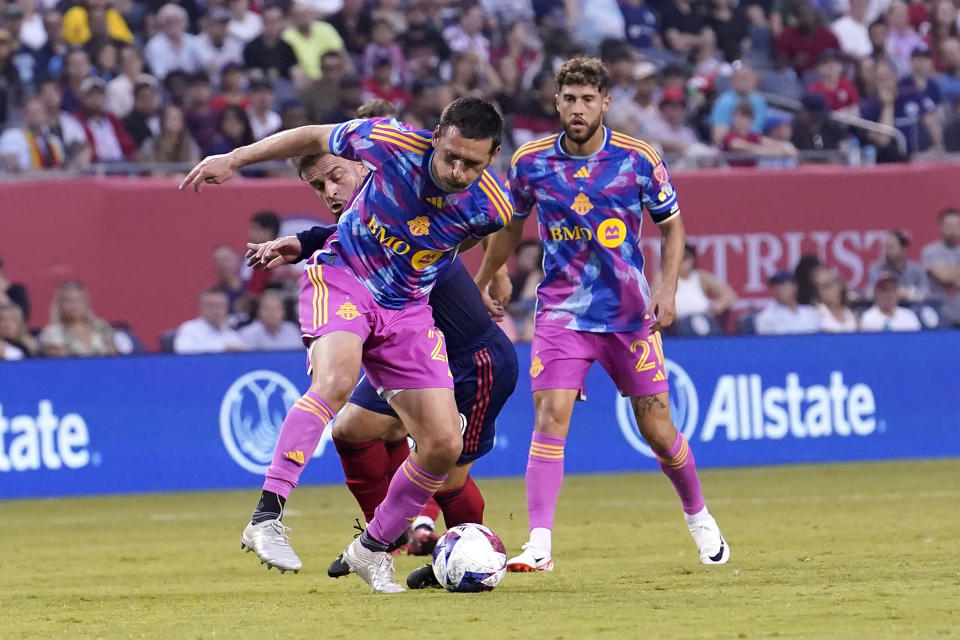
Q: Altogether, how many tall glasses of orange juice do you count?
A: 0